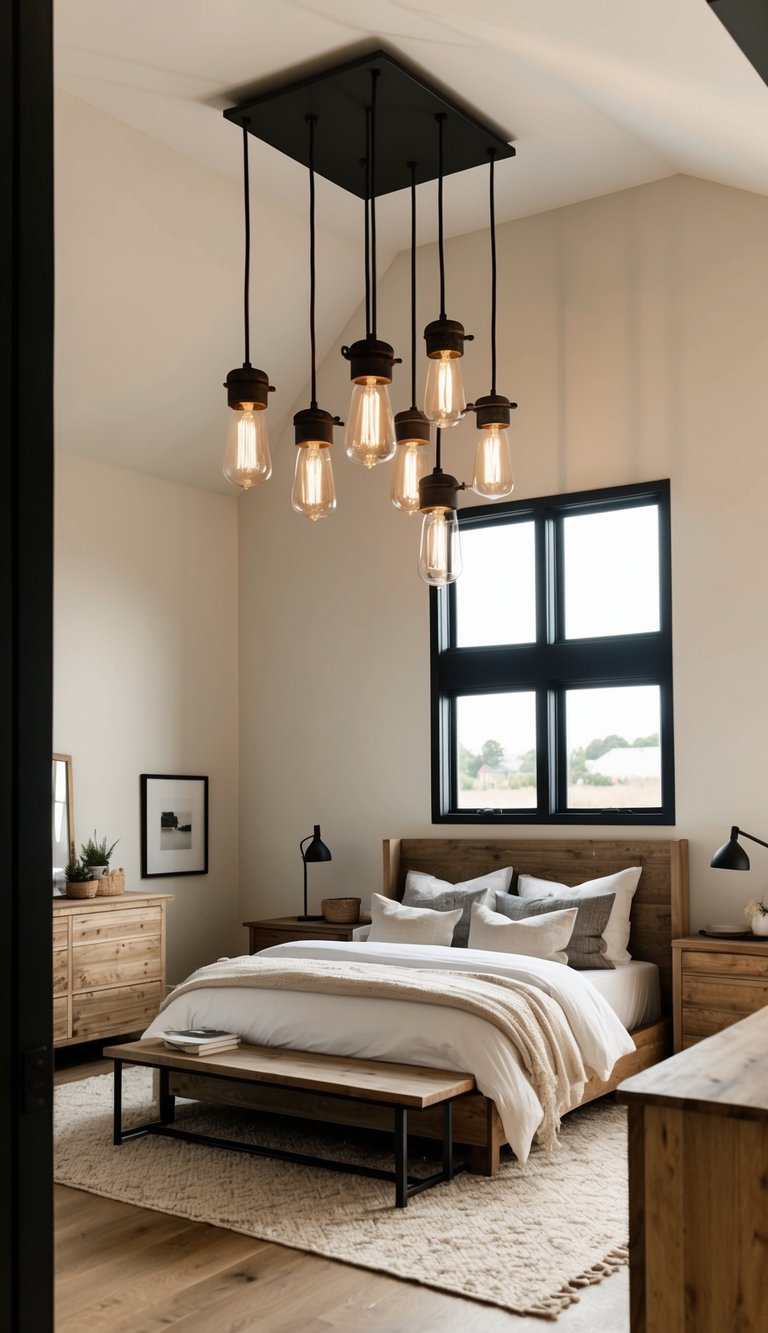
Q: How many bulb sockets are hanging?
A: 7